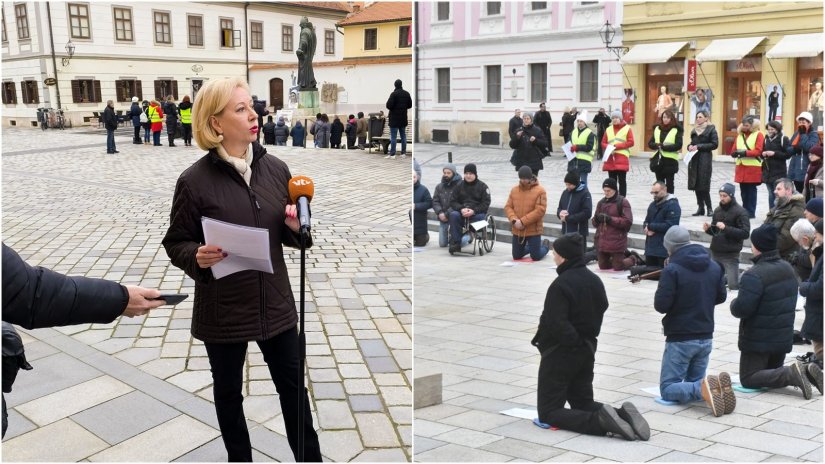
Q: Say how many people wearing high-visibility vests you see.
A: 6